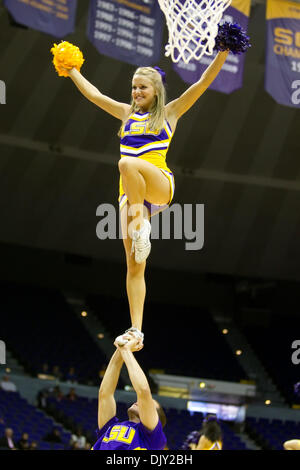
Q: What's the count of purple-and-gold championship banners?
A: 4